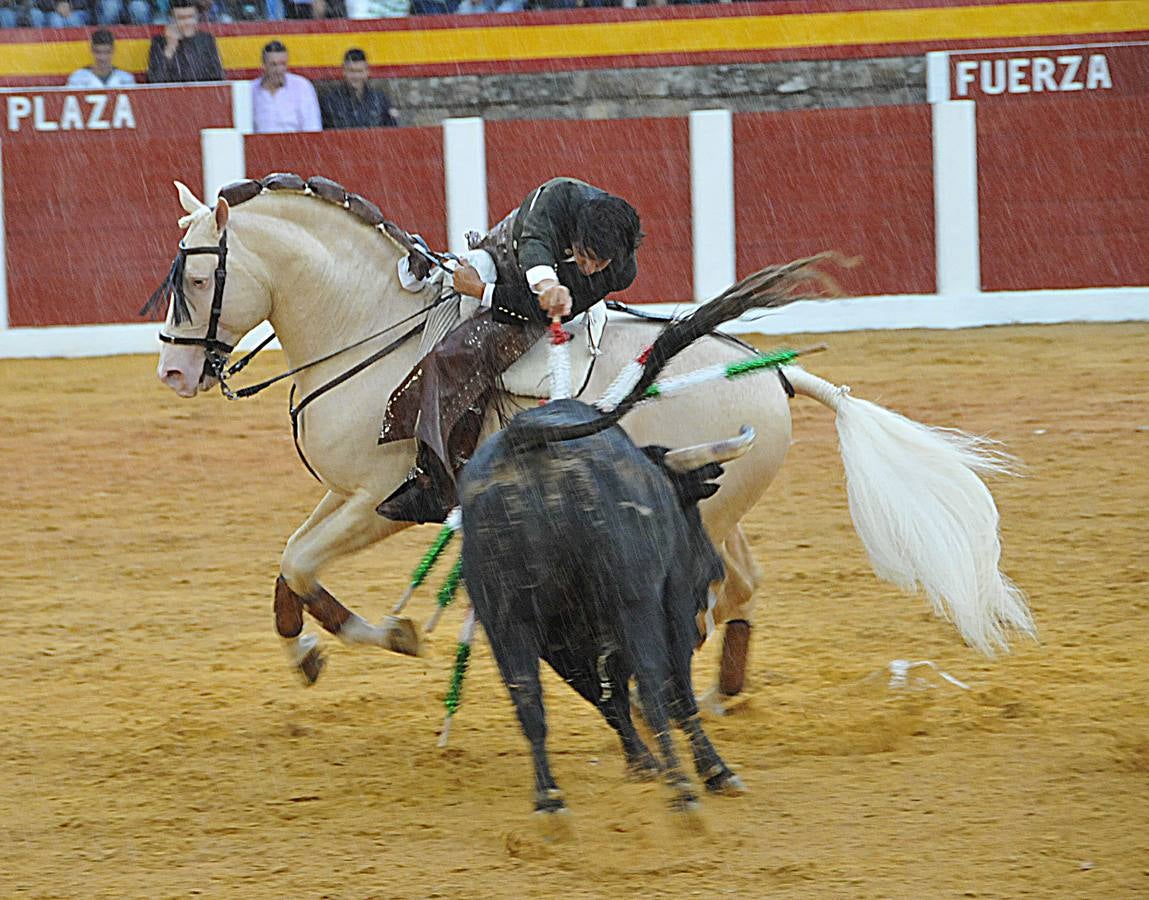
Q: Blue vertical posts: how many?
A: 0